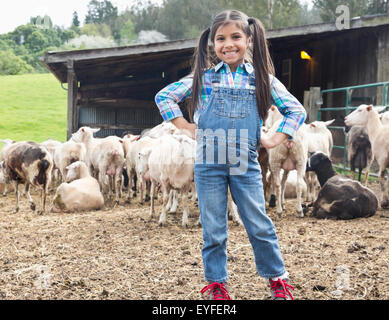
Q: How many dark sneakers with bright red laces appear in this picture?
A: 2